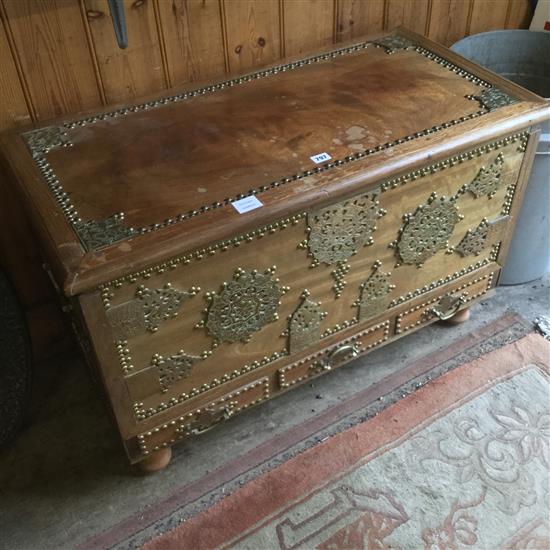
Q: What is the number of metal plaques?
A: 13